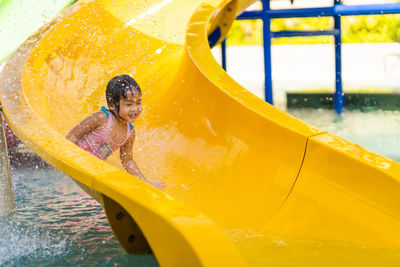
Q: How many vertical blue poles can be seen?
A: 3